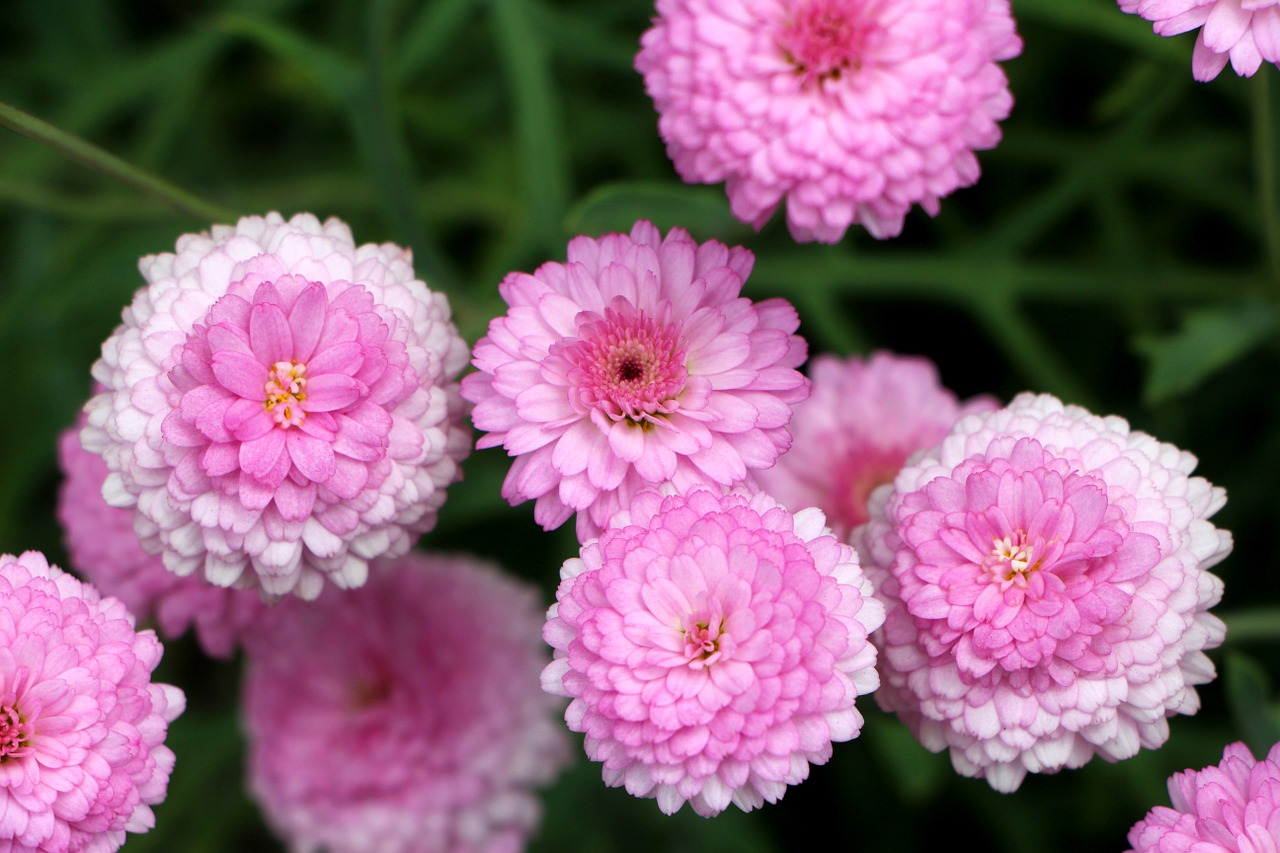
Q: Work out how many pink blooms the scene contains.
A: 11